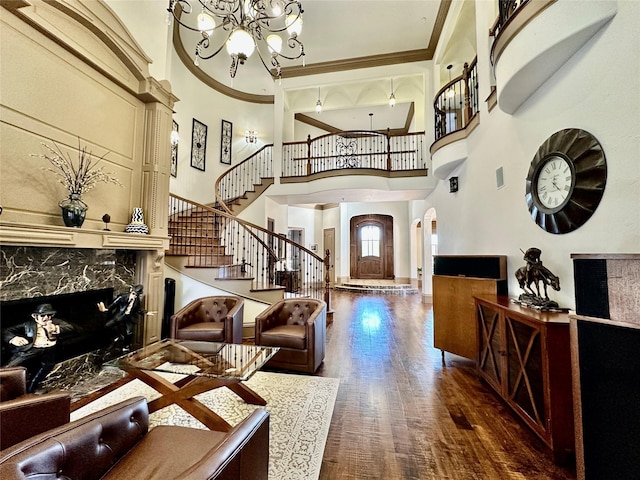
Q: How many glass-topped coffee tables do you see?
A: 1